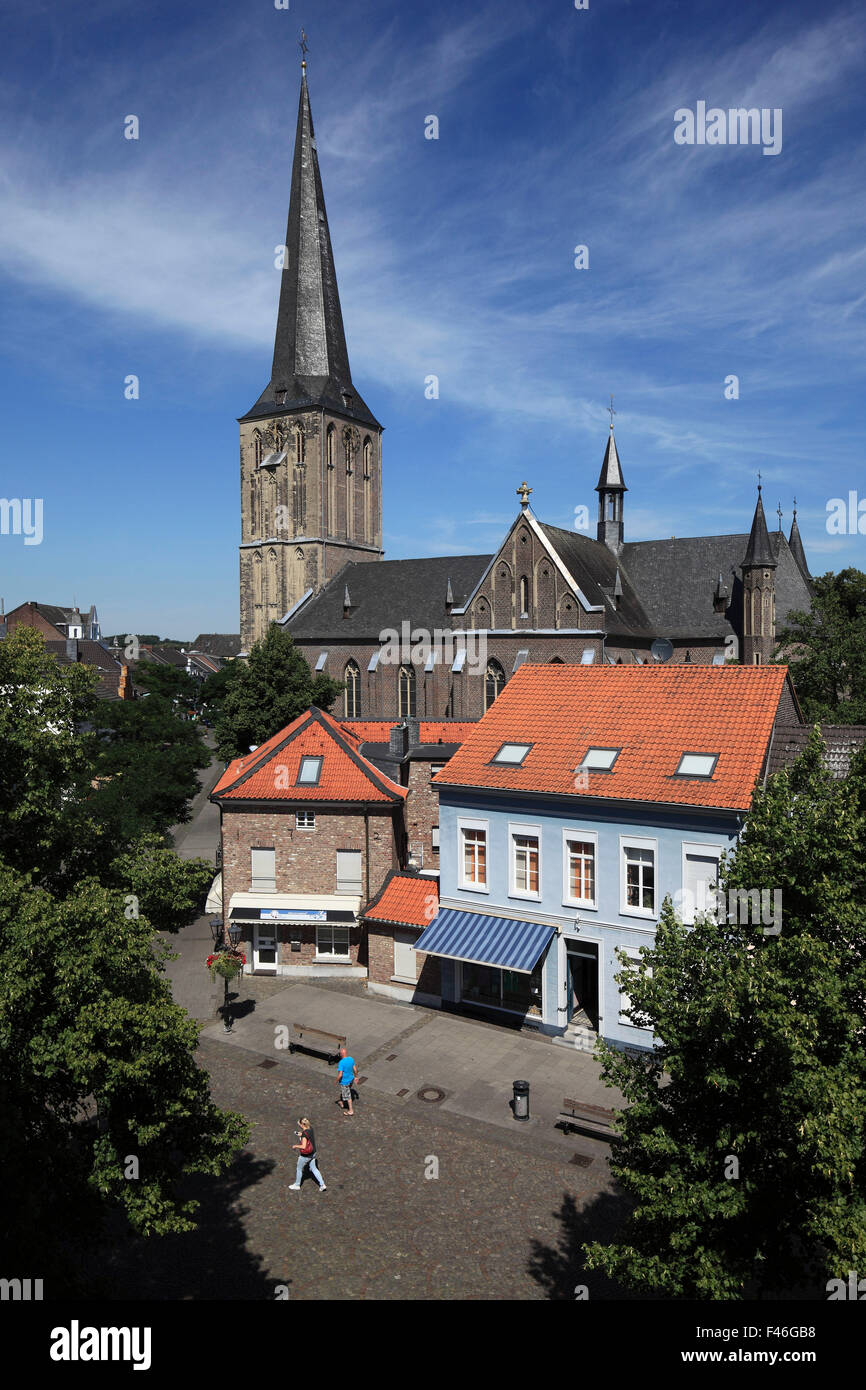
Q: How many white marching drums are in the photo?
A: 0